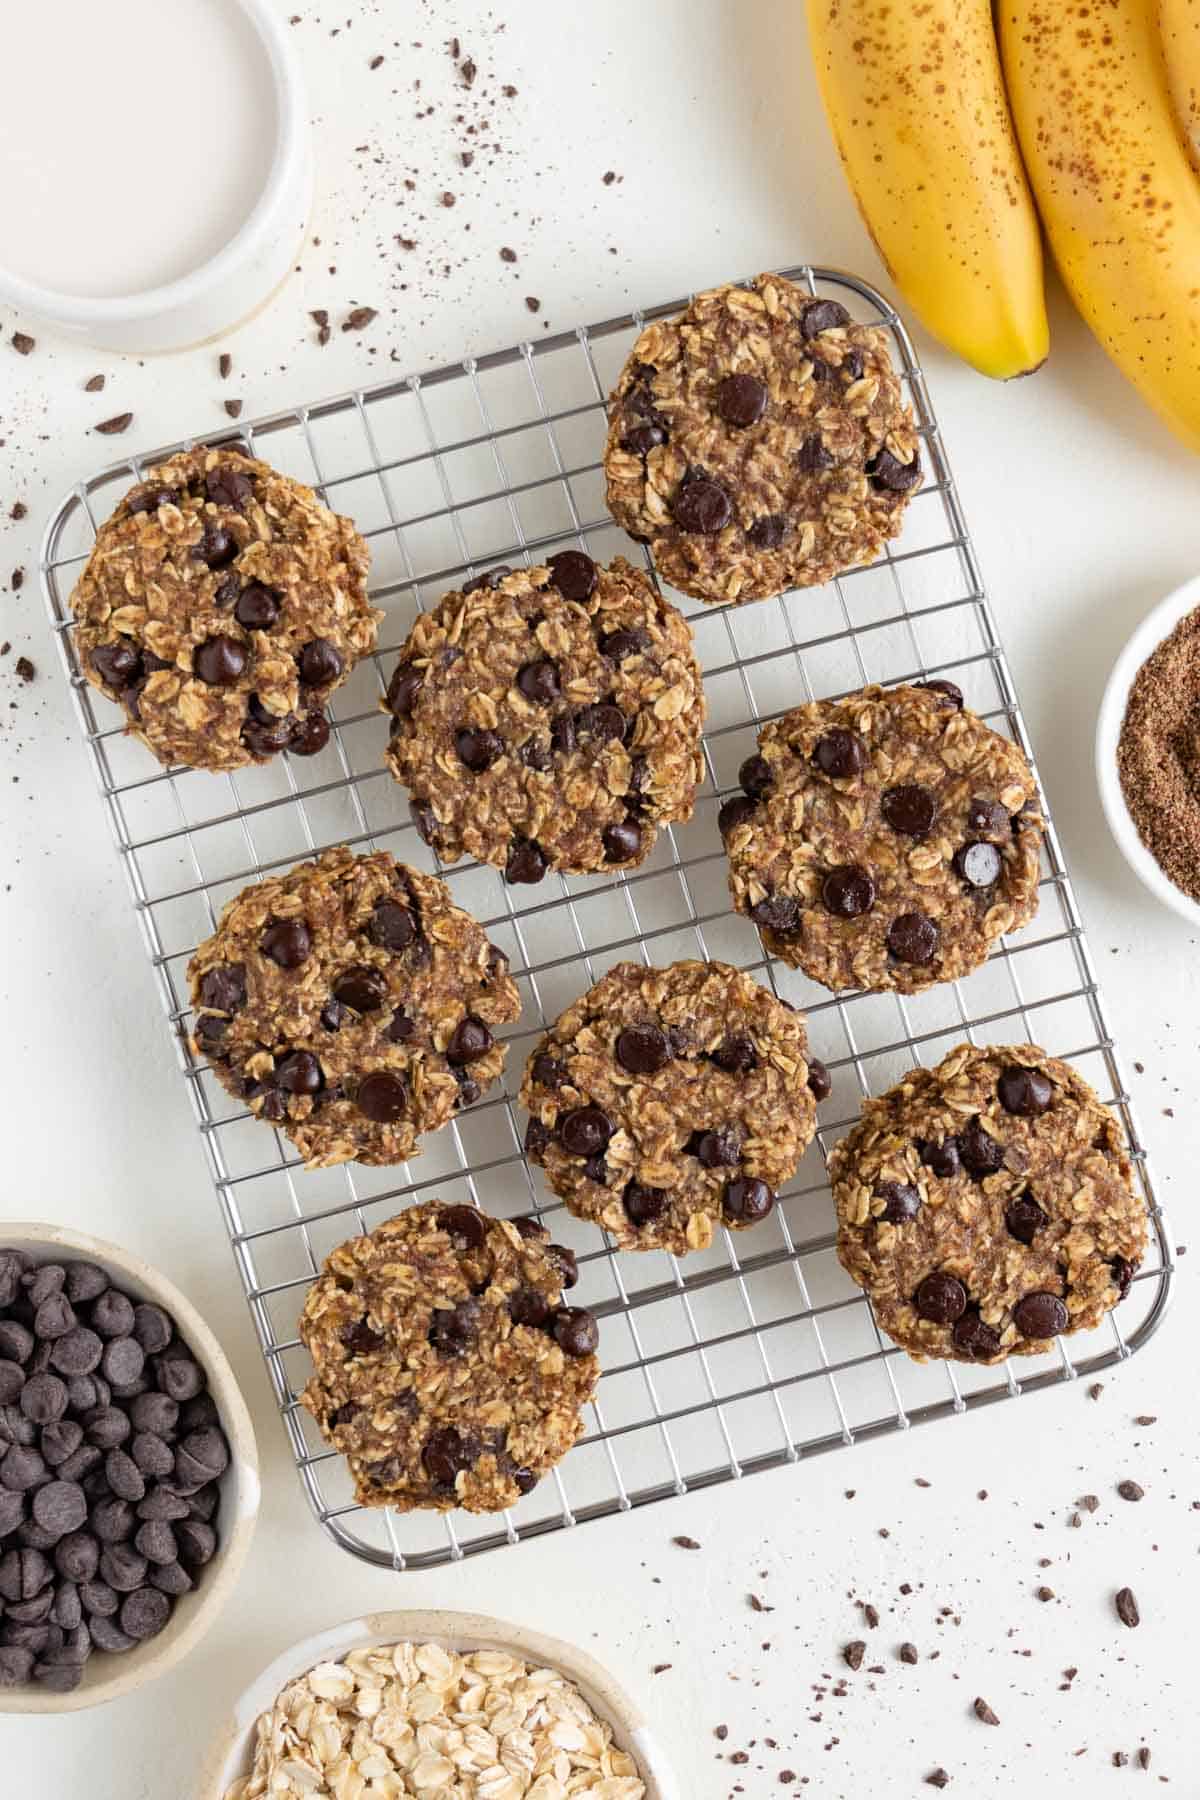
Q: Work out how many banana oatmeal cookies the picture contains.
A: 8